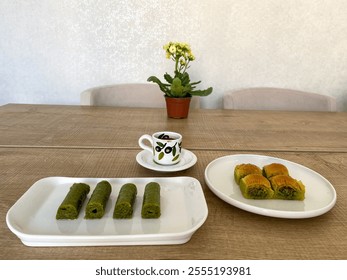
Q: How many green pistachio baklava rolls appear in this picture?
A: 4